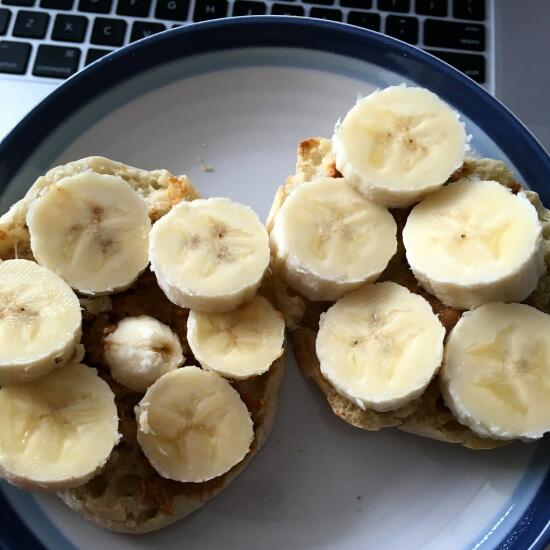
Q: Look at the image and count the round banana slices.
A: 11